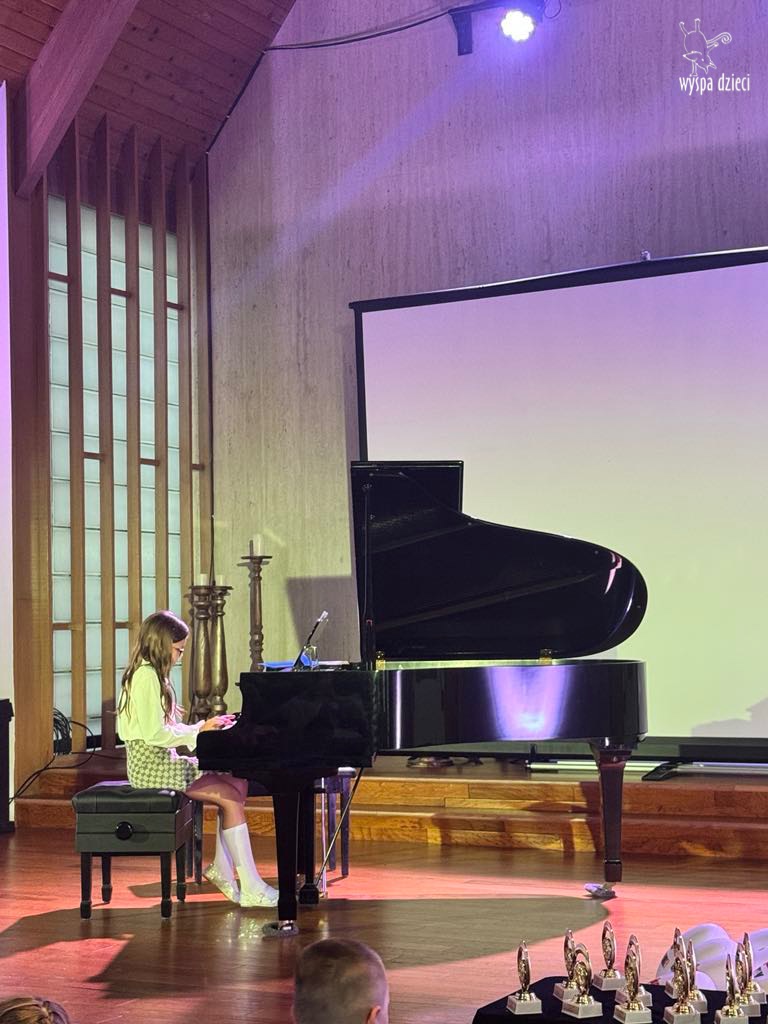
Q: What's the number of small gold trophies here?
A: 12